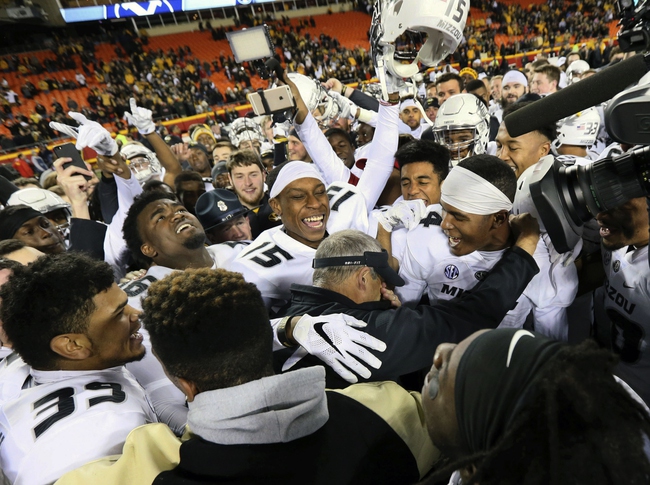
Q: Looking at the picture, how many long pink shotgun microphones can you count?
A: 0